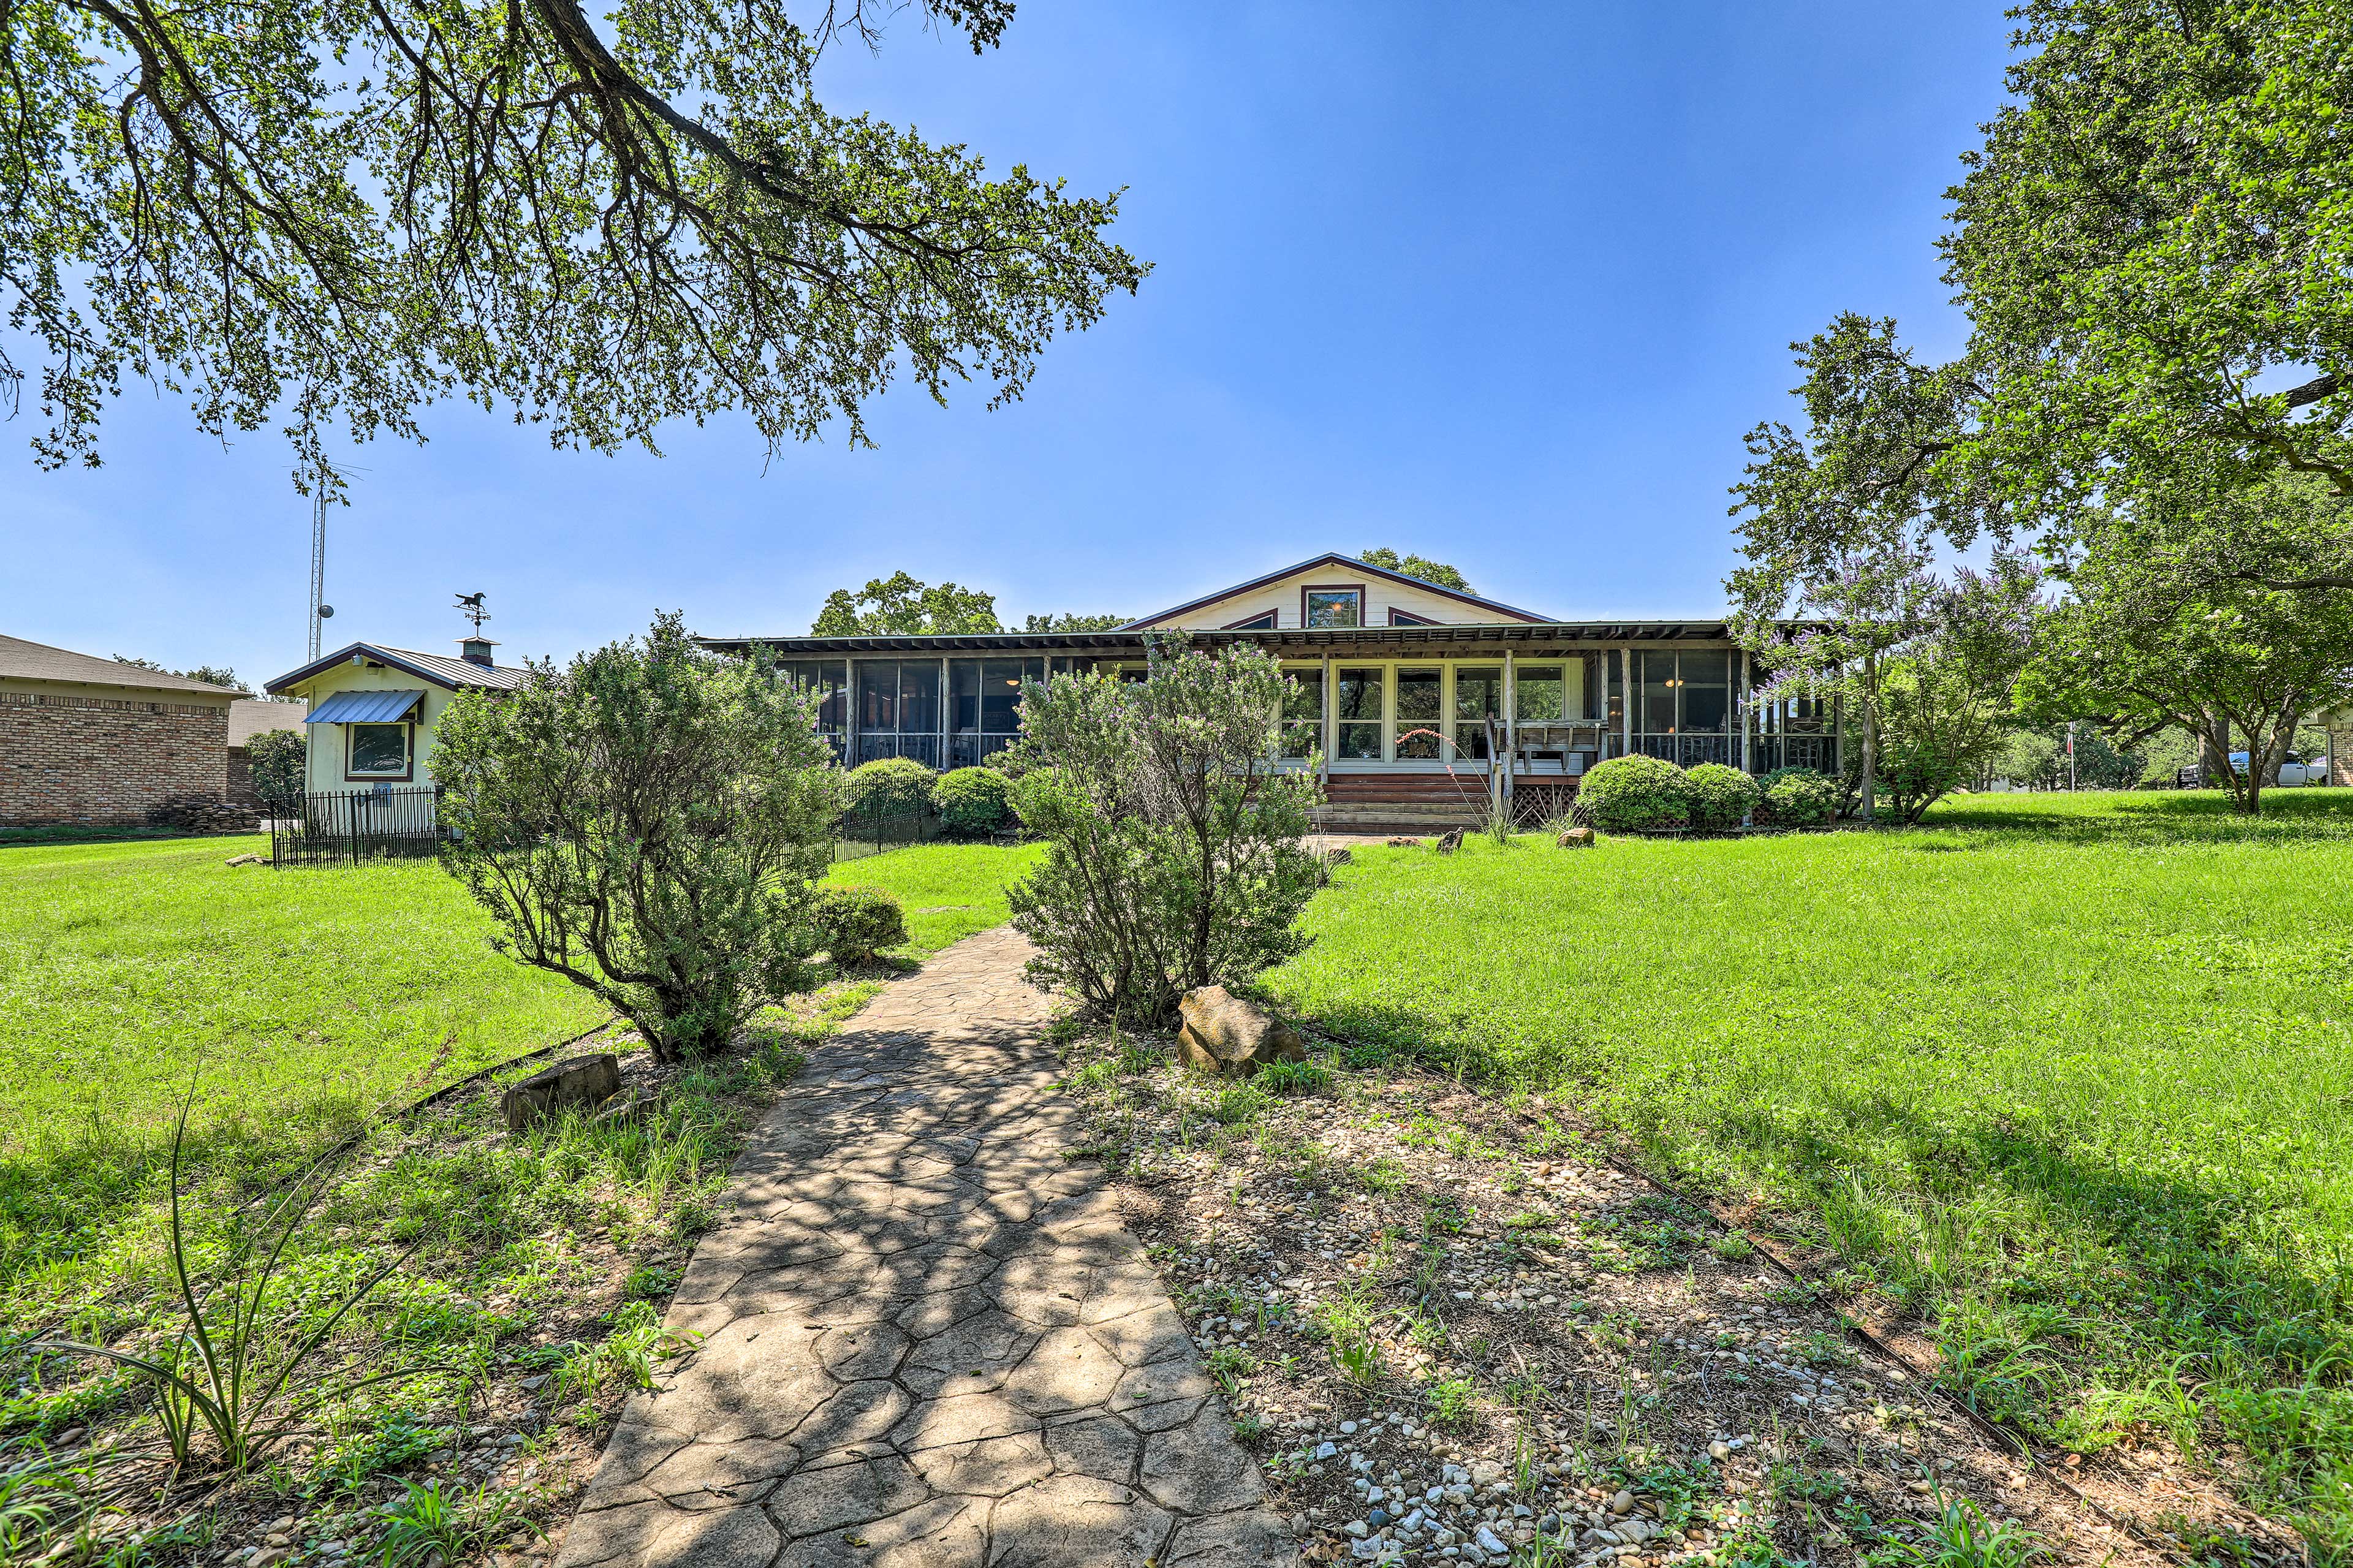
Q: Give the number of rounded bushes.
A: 6